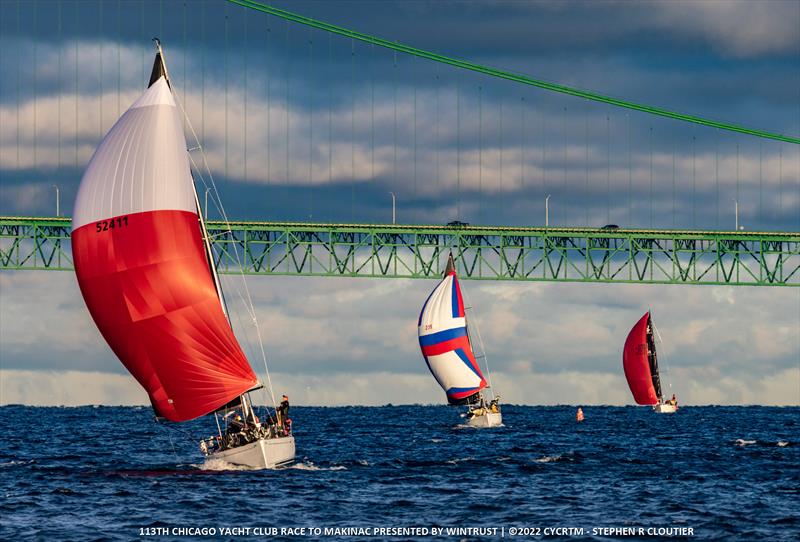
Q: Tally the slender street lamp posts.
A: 5